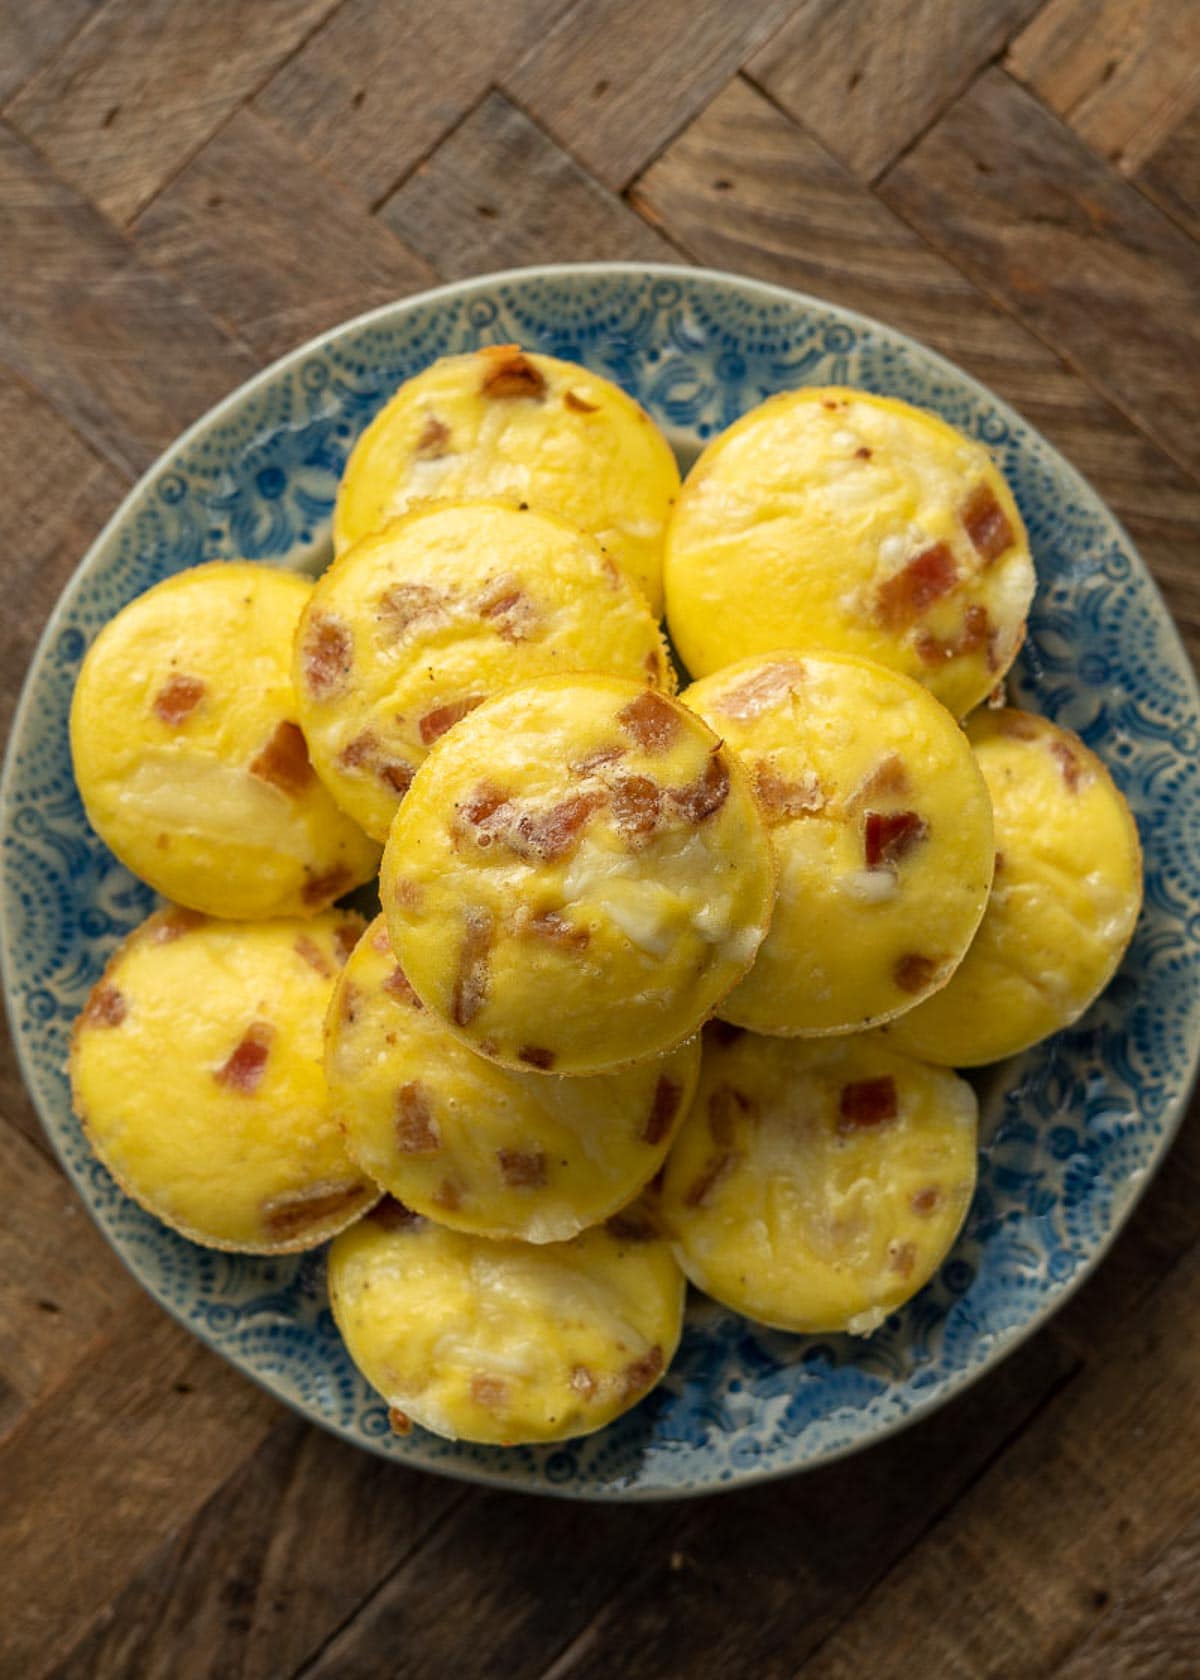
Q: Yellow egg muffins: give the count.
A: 11